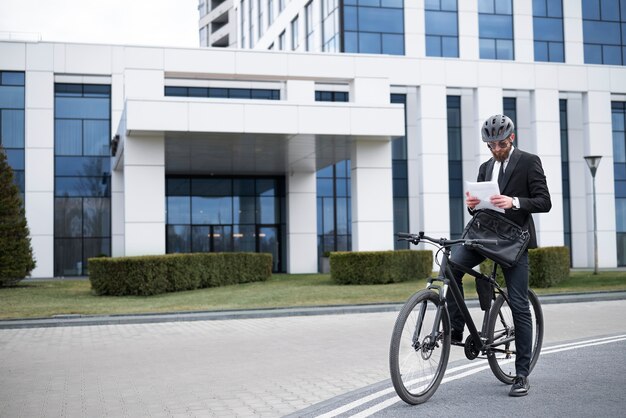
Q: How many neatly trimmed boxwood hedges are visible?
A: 3